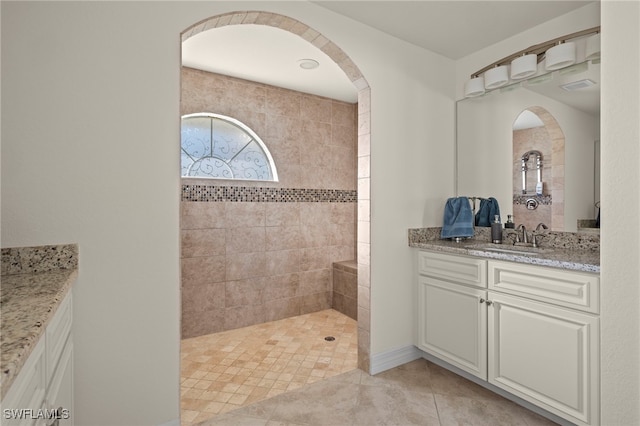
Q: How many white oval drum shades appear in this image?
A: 5